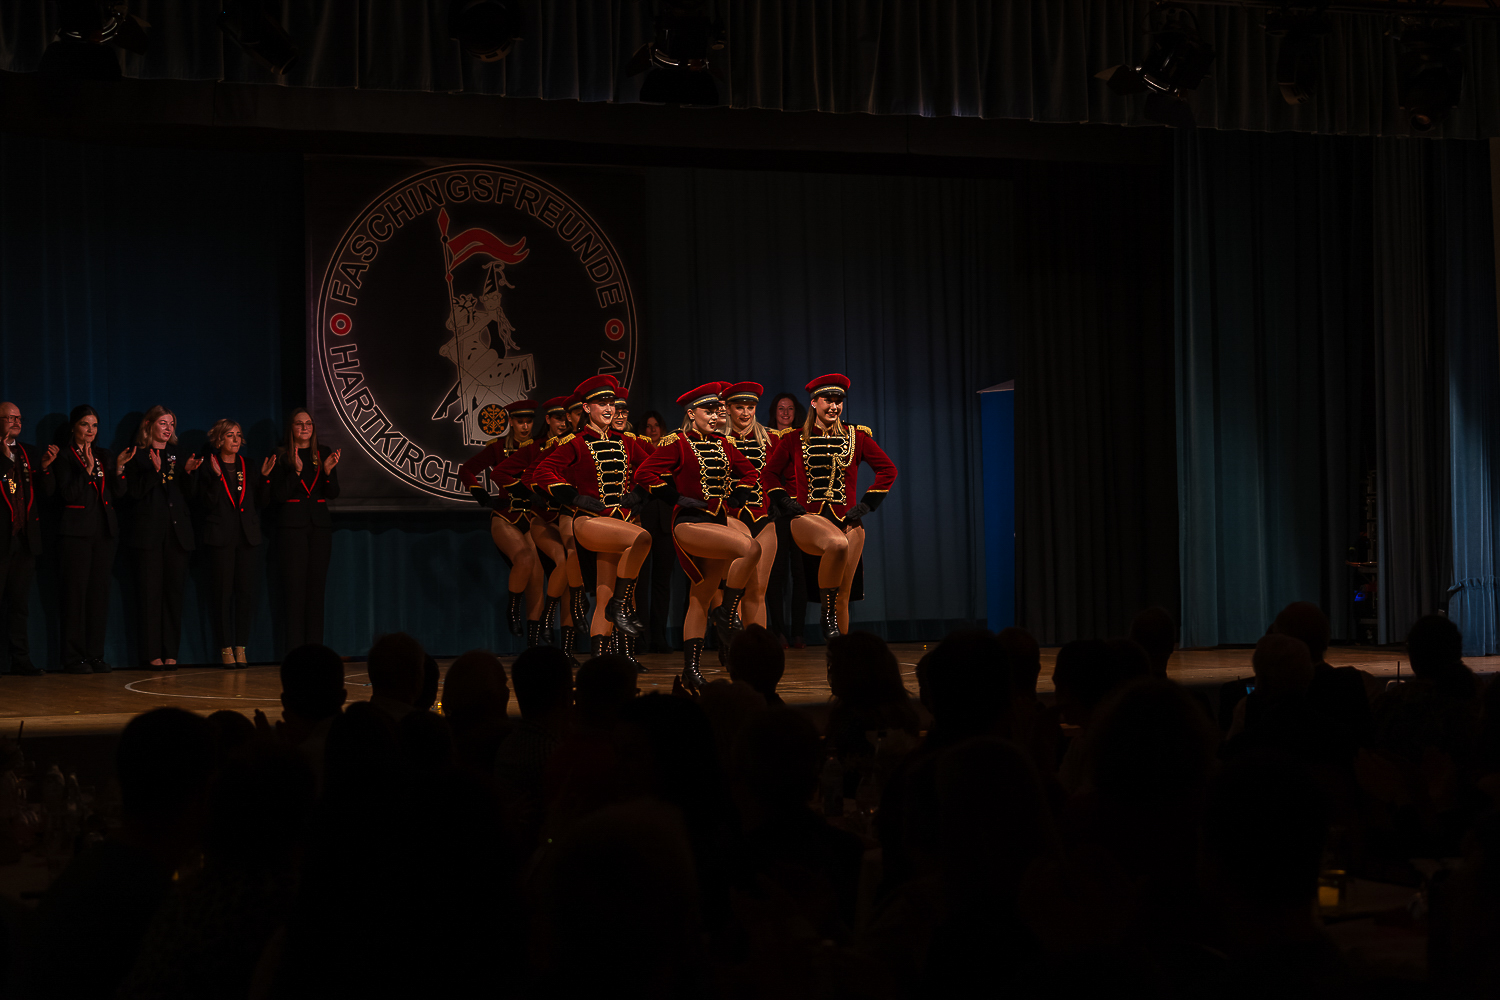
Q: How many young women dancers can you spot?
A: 9